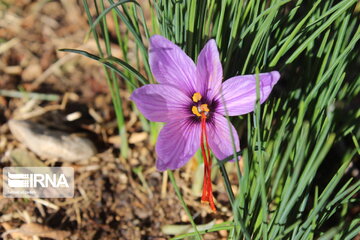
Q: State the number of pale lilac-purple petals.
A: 6